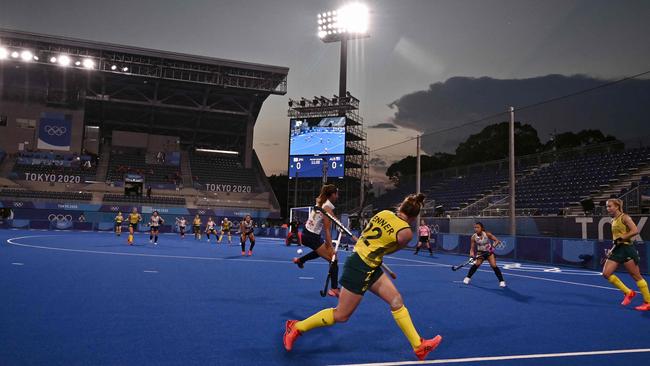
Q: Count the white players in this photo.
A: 6